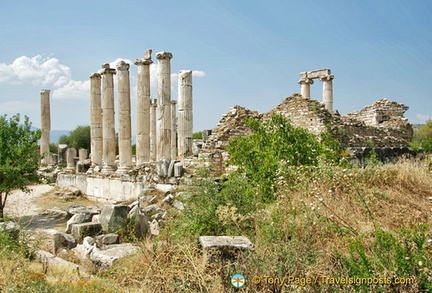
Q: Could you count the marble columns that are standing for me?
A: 11